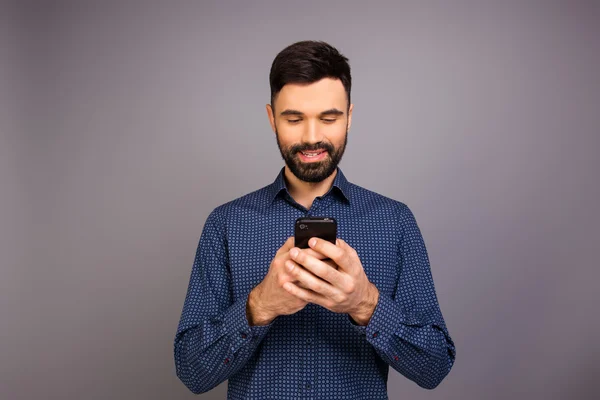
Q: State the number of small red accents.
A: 4